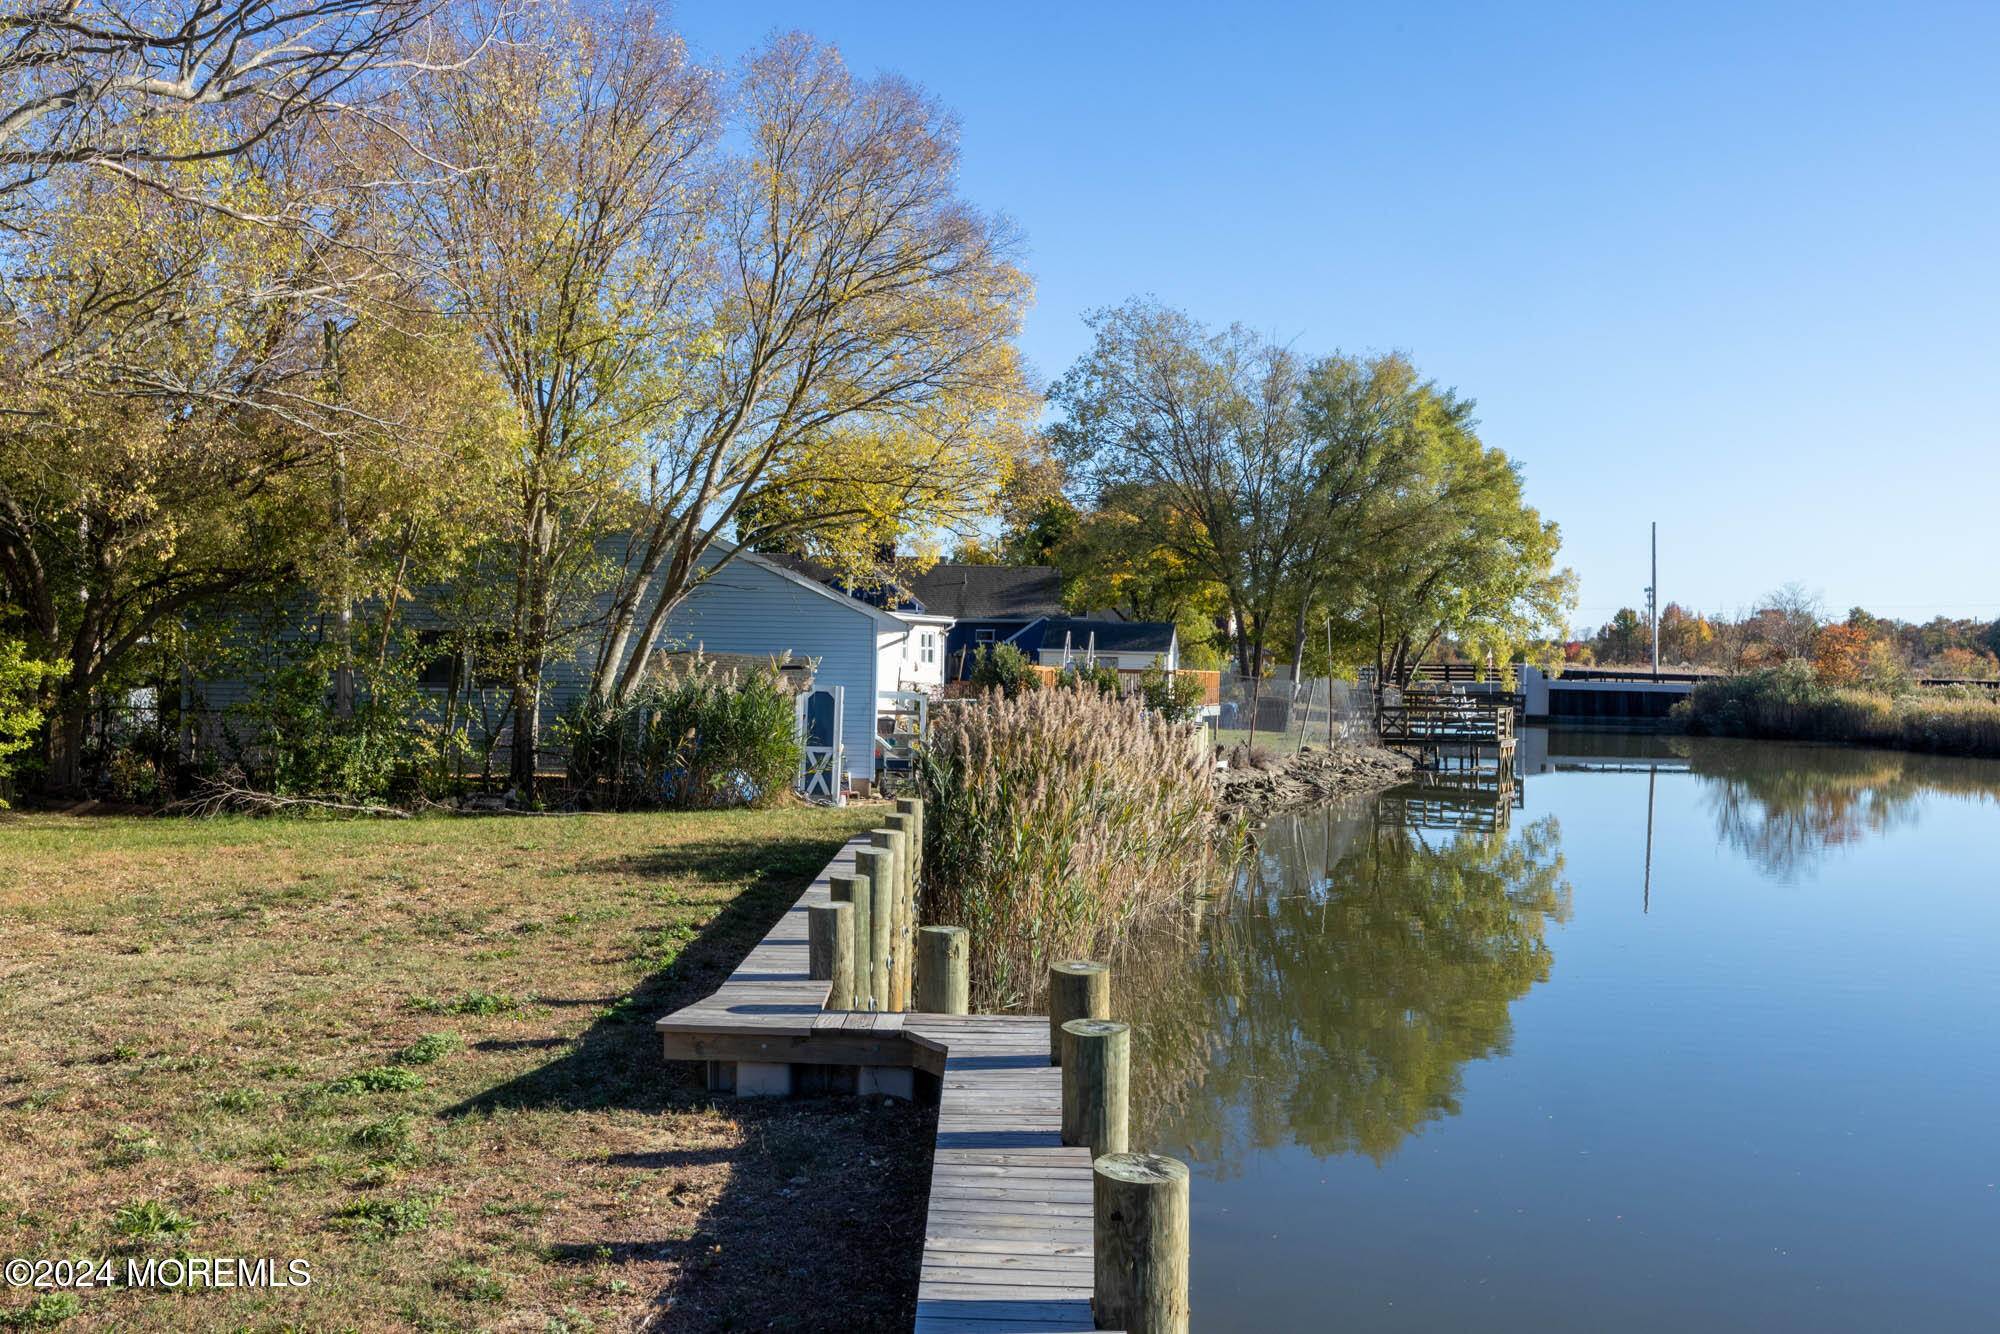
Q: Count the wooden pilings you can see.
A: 10